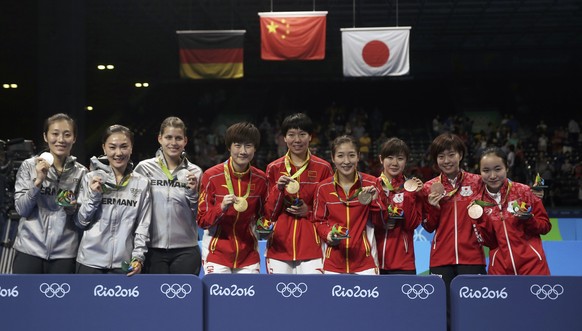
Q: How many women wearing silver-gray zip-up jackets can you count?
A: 3